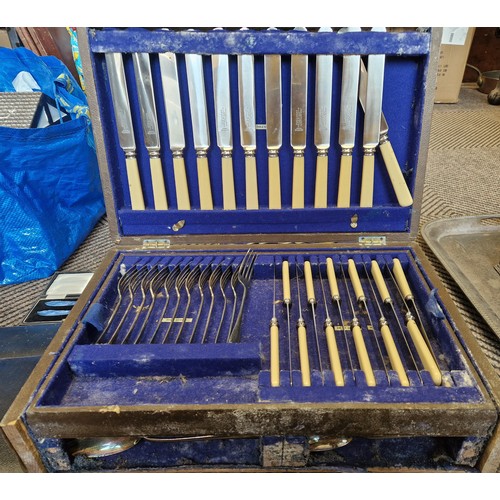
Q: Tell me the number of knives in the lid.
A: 12